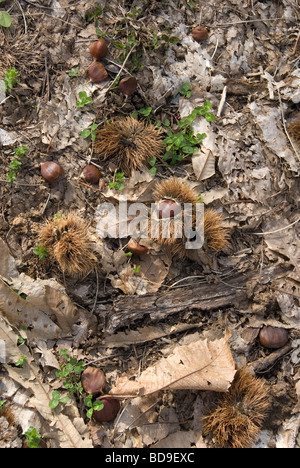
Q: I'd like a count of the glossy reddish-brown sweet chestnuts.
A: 11